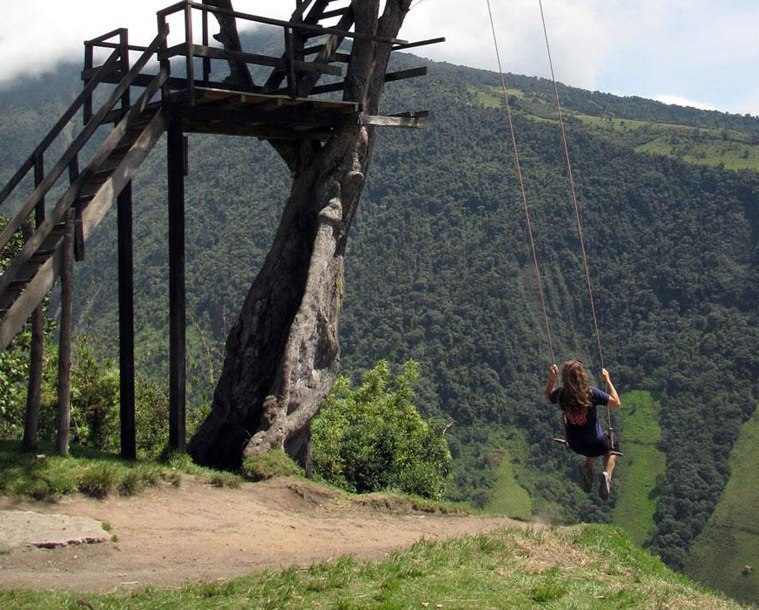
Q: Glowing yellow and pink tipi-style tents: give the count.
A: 0